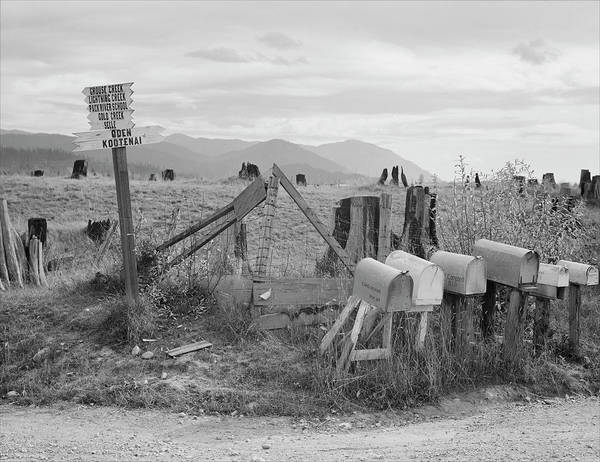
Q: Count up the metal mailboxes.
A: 6